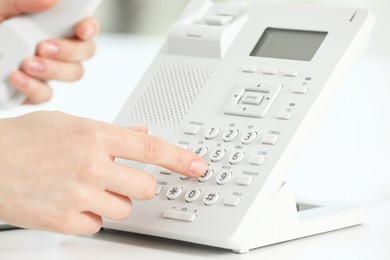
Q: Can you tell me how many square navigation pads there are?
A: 1